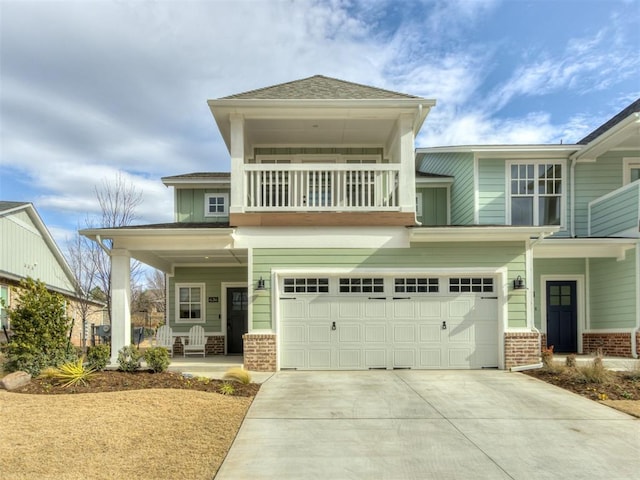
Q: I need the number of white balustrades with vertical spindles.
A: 1